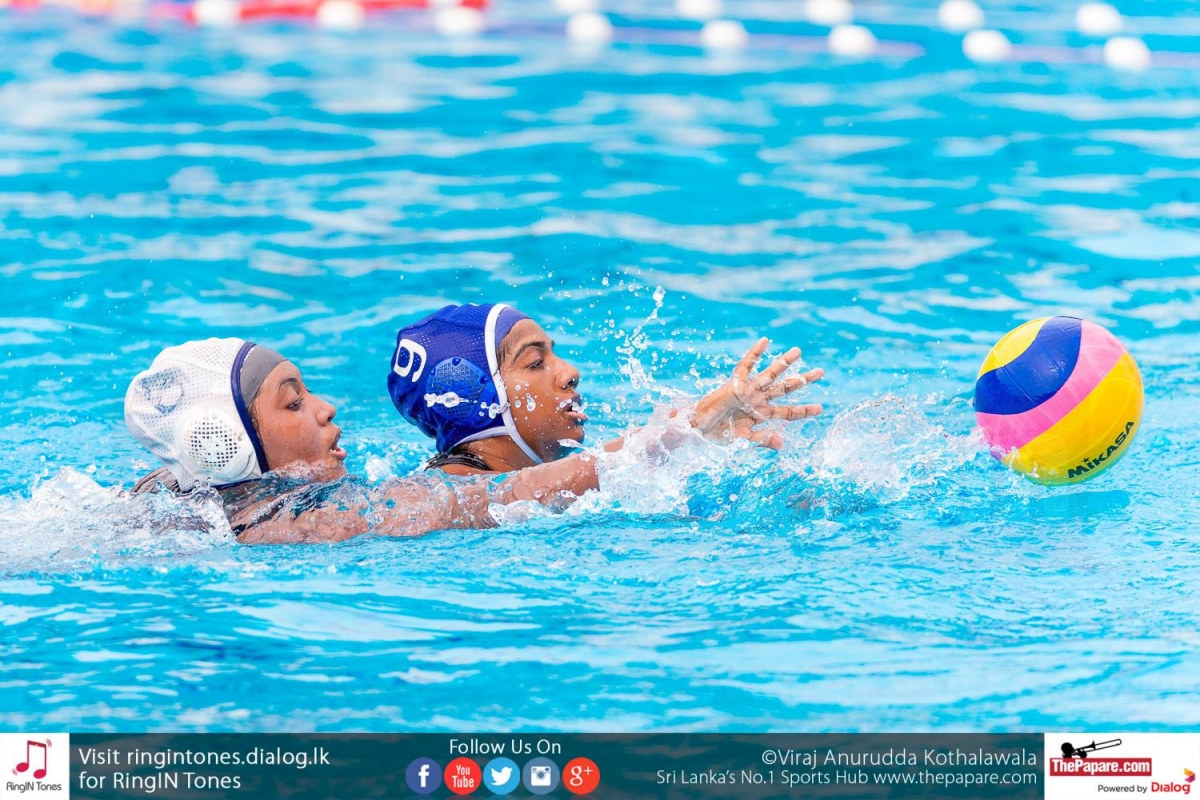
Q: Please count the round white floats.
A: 13